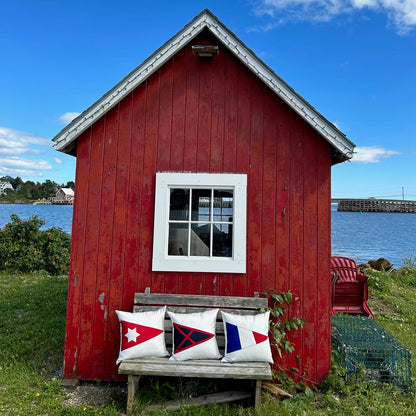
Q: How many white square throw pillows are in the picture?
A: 3